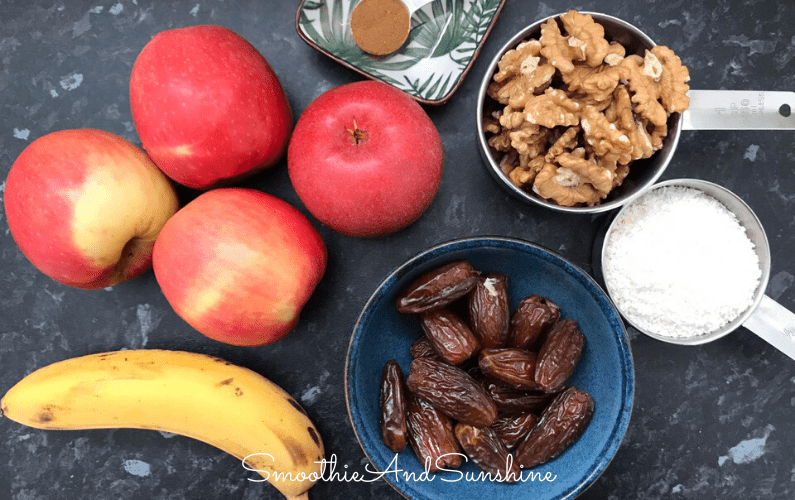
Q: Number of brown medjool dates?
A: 14